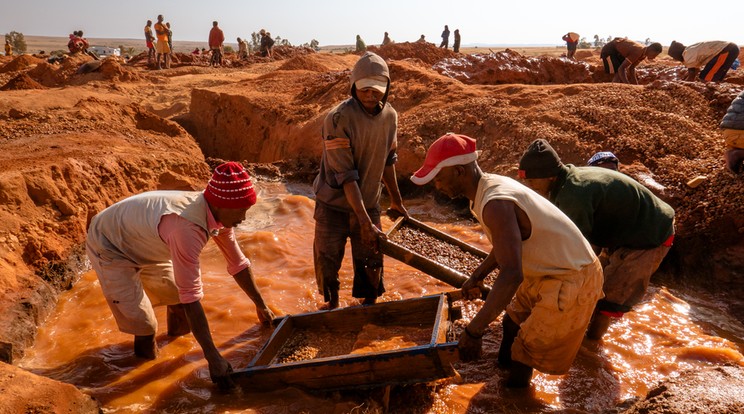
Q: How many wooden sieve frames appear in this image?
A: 2